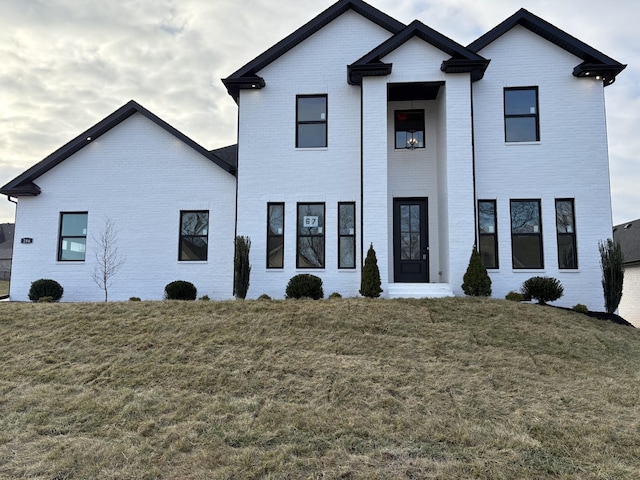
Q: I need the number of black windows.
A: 11